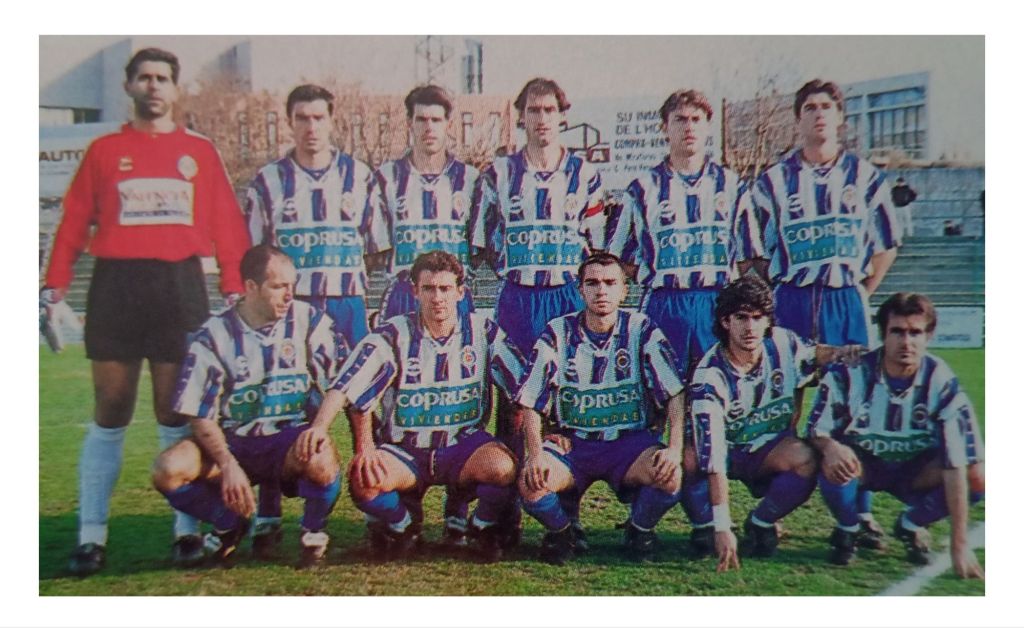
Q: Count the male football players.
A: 11